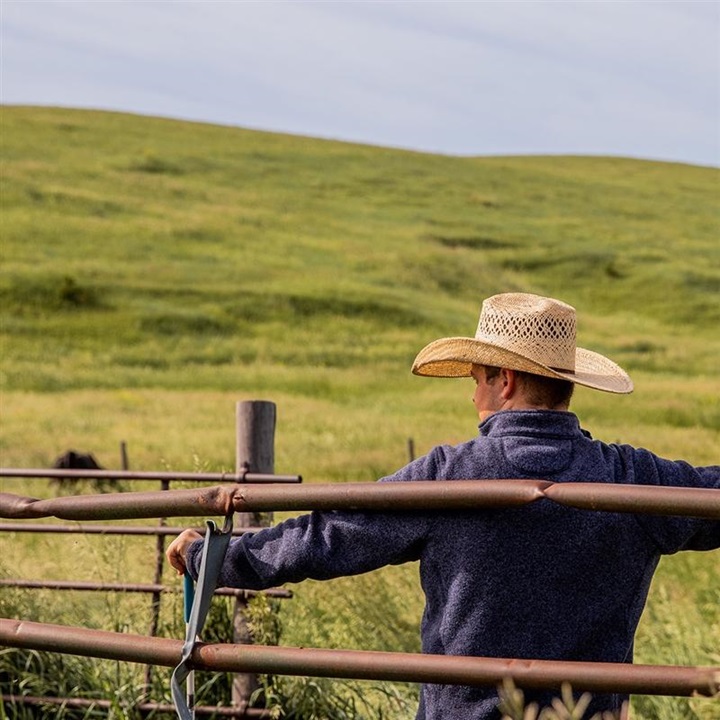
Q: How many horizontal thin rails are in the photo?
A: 4